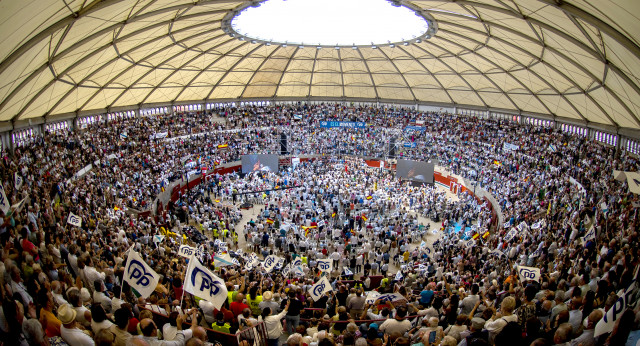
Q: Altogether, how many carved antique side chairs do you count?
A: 0